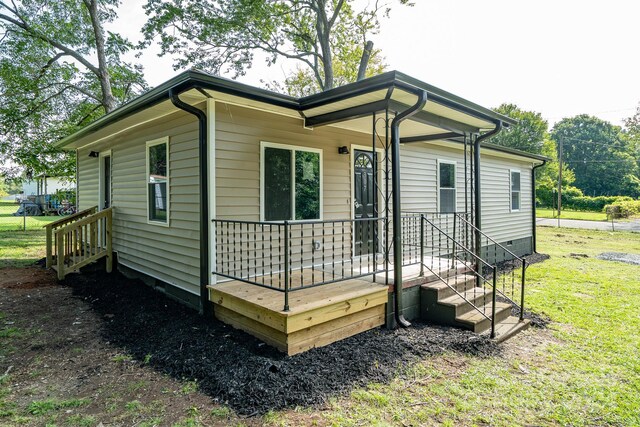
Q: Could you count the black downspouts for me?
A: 4